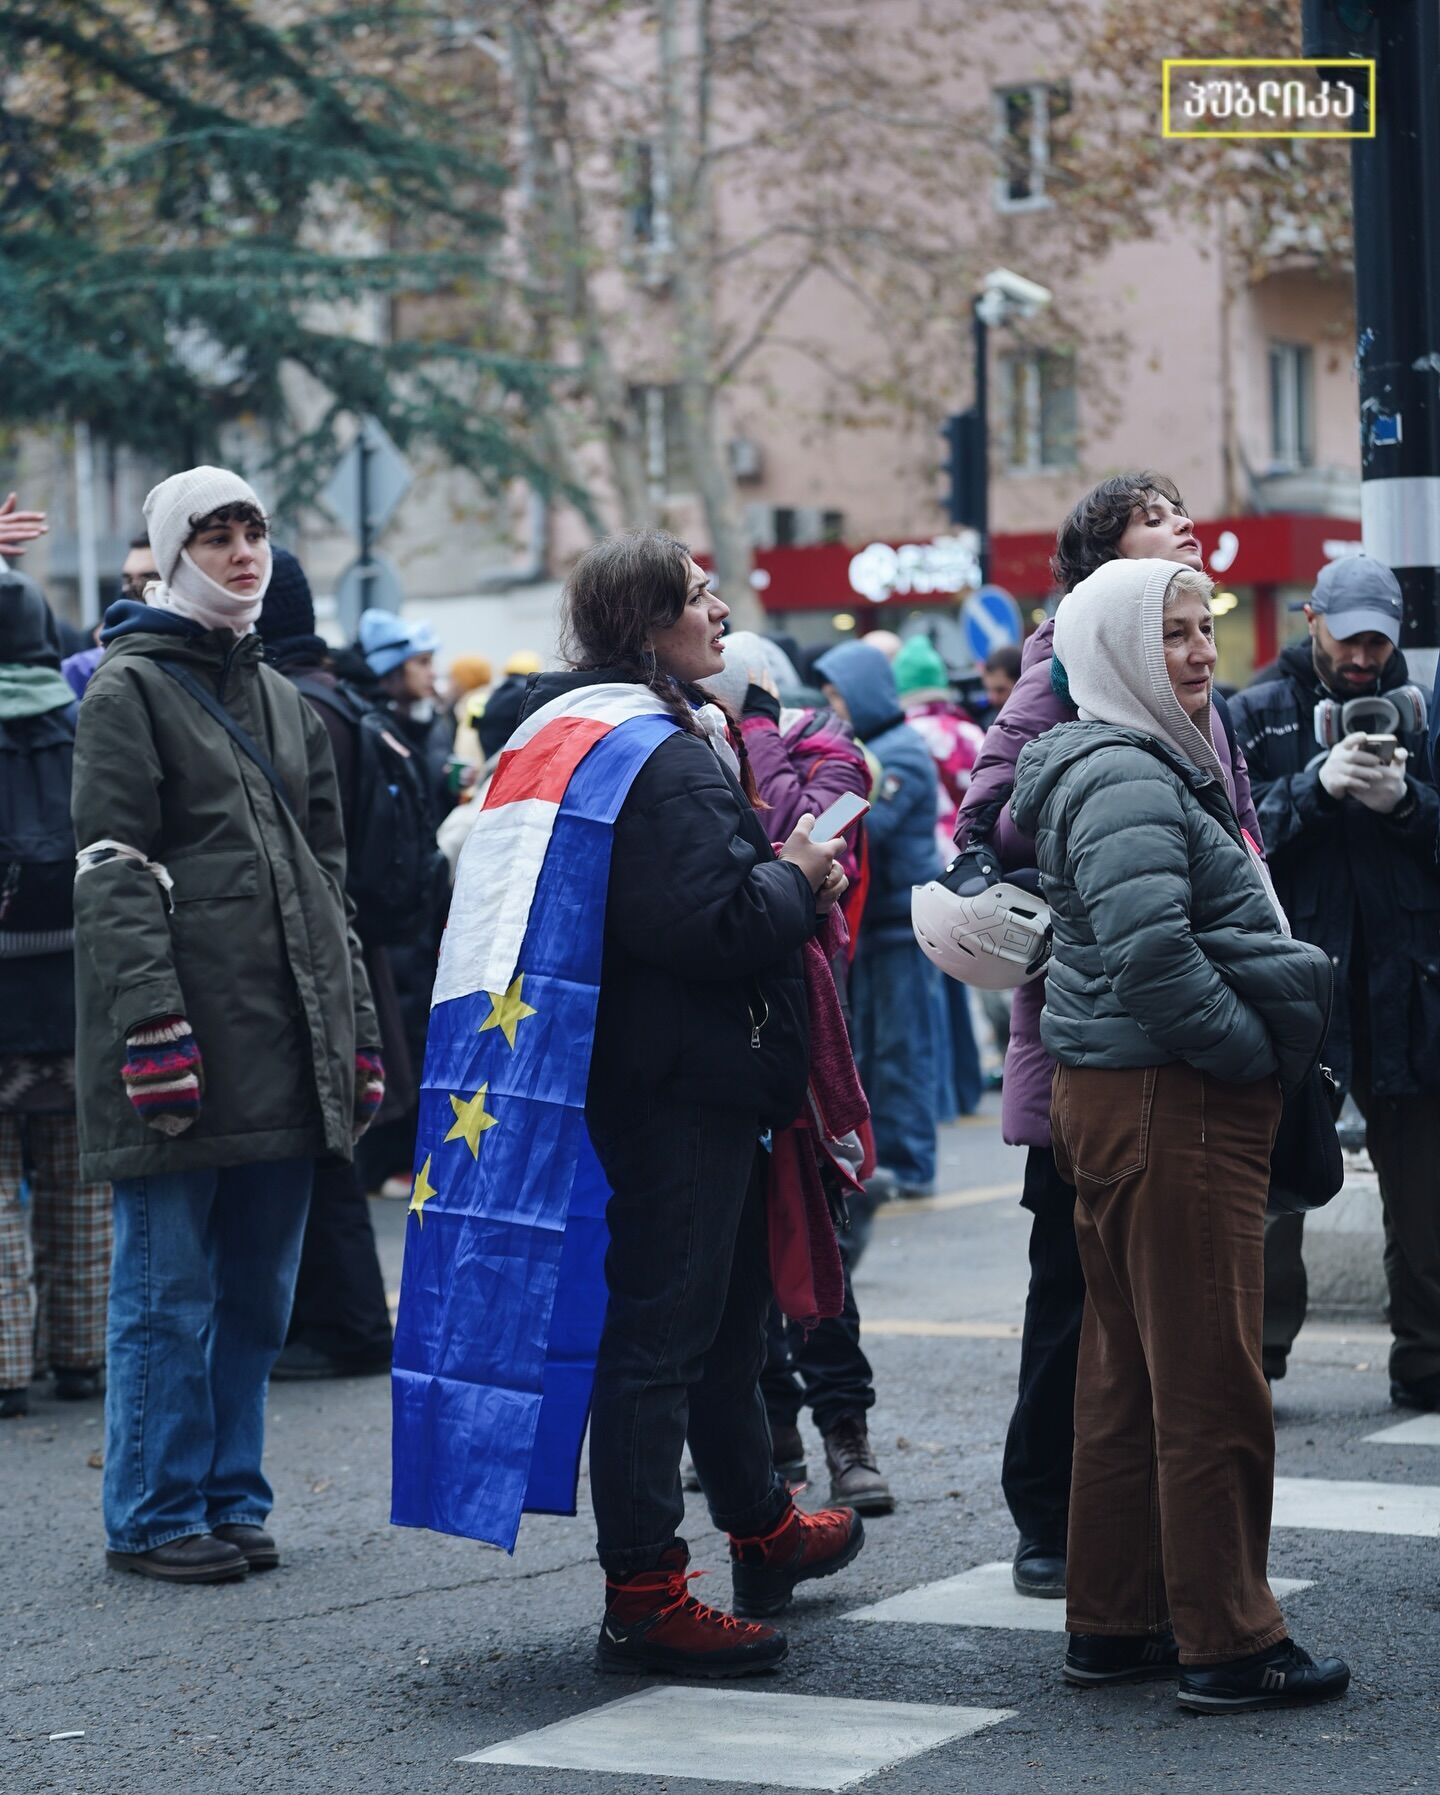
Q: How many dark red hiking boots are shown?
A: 2